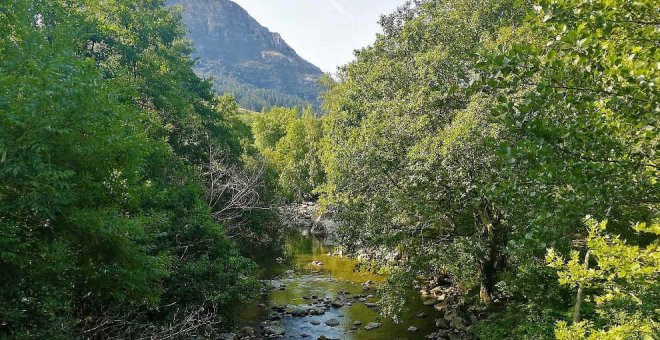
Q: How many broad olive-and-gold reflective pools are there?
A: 1